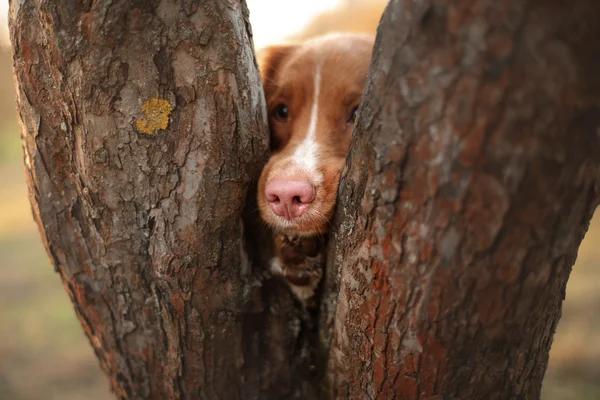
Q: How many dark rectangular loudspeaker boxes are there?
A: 0